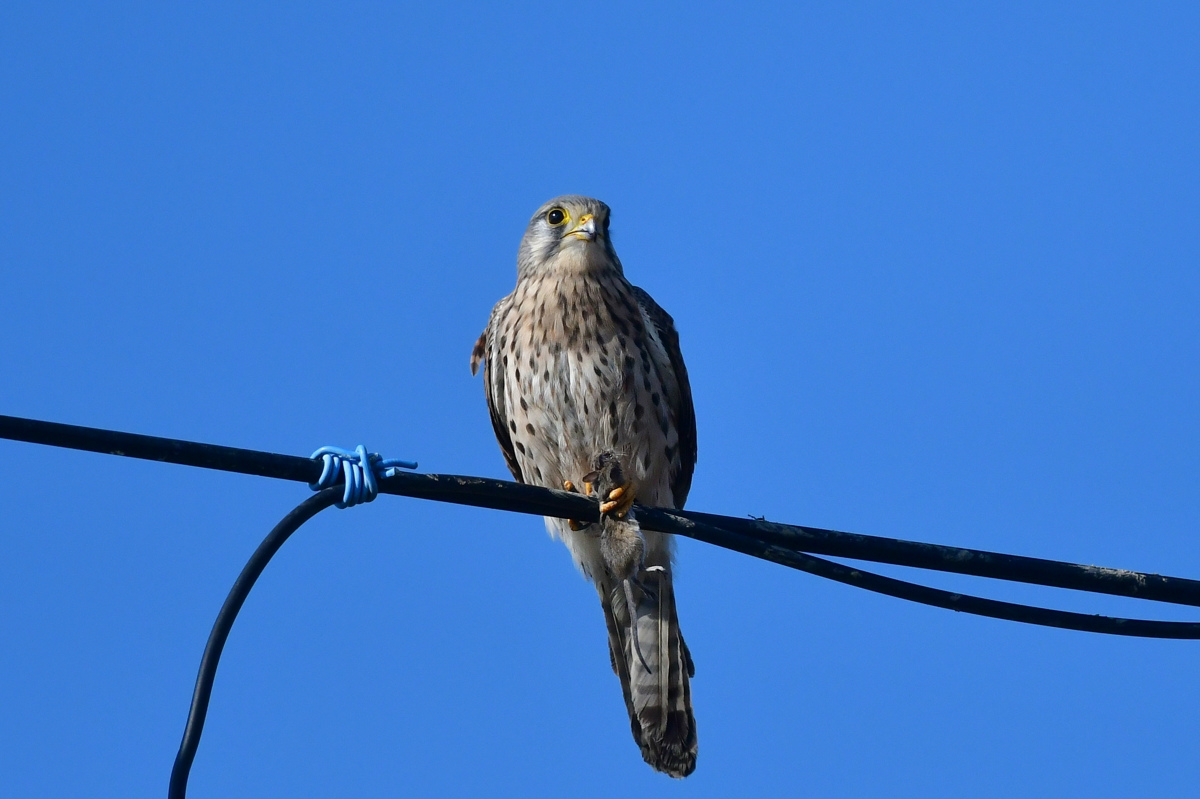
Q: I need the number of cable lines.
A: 2